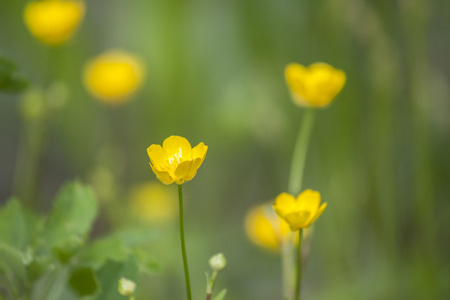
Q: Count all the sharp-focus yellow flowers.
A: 2